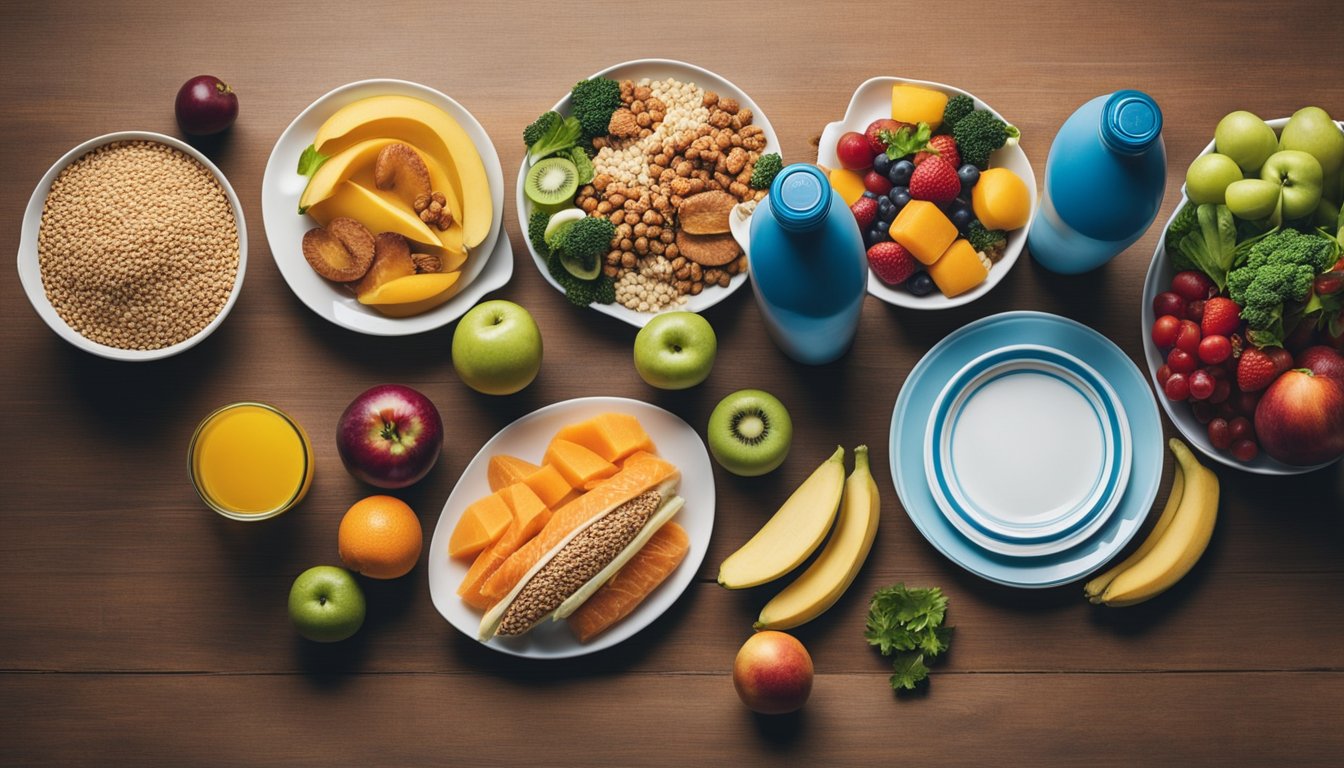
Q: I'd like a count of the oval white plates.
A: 1